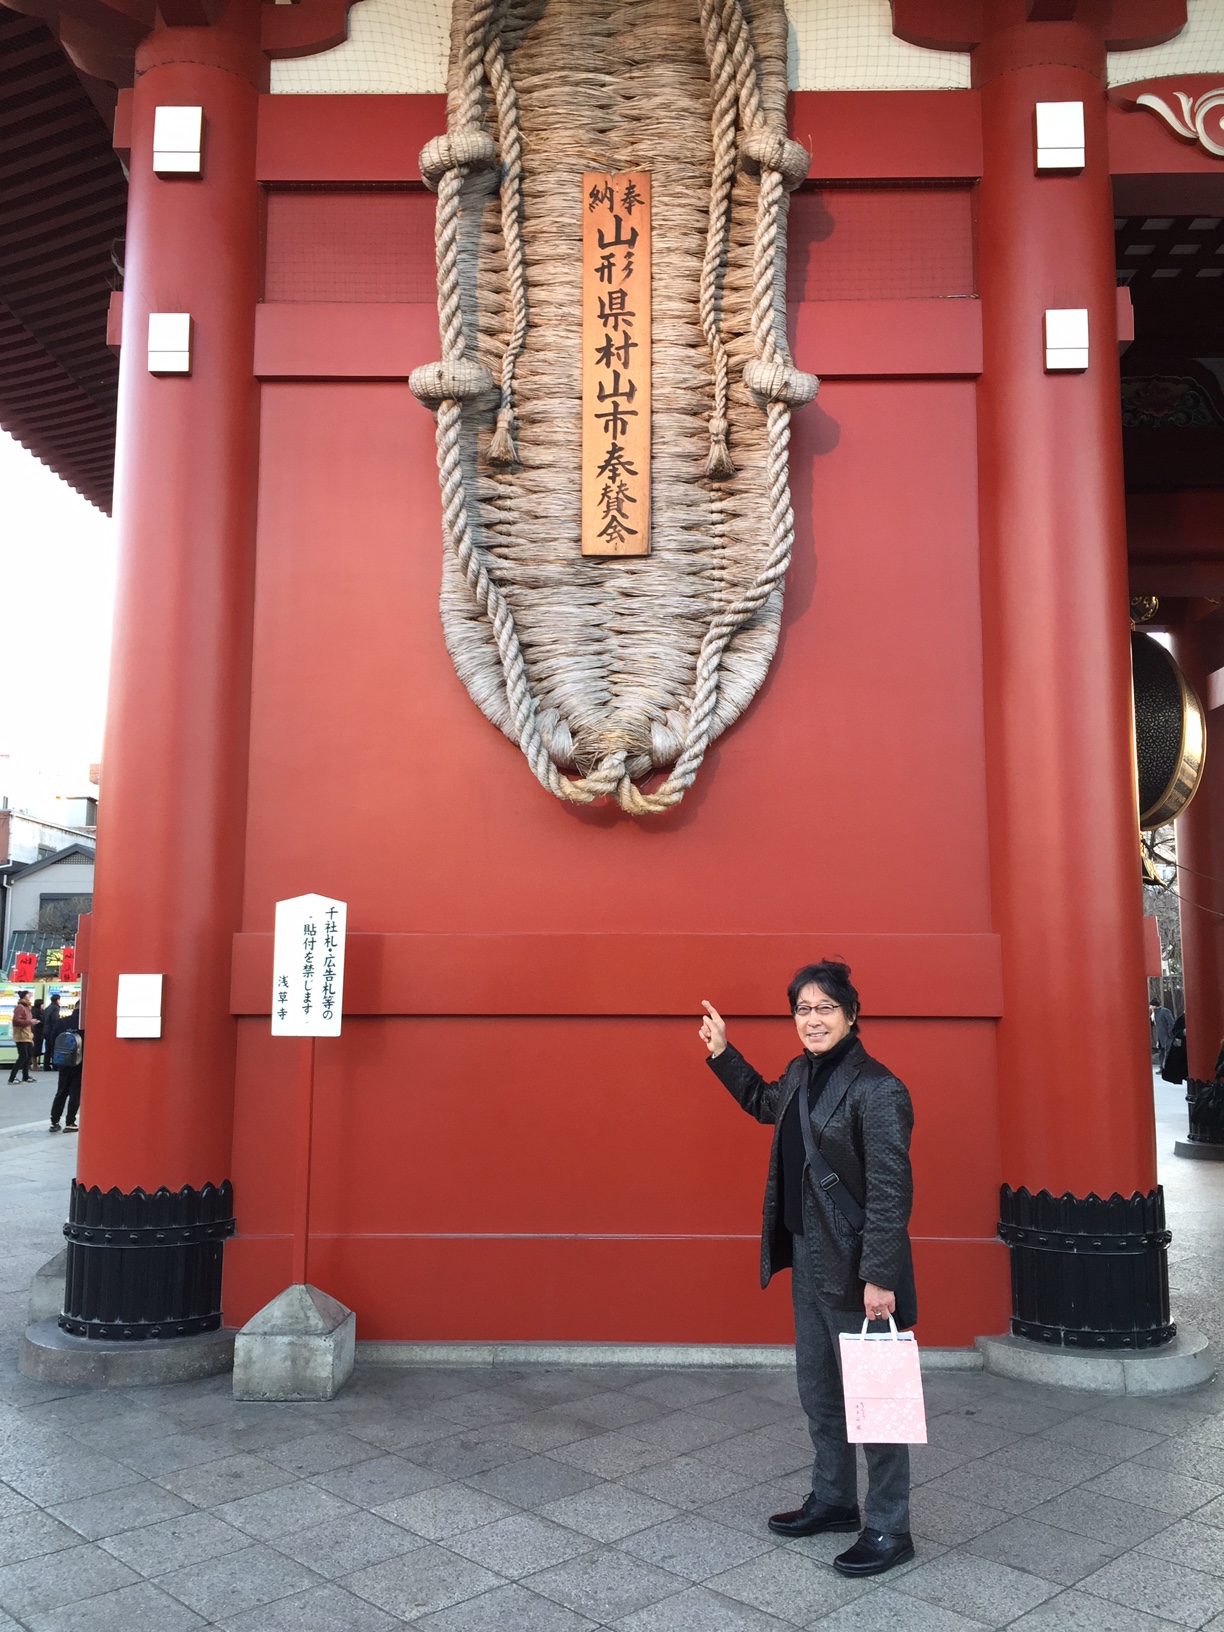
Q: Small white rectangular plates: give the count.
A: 5